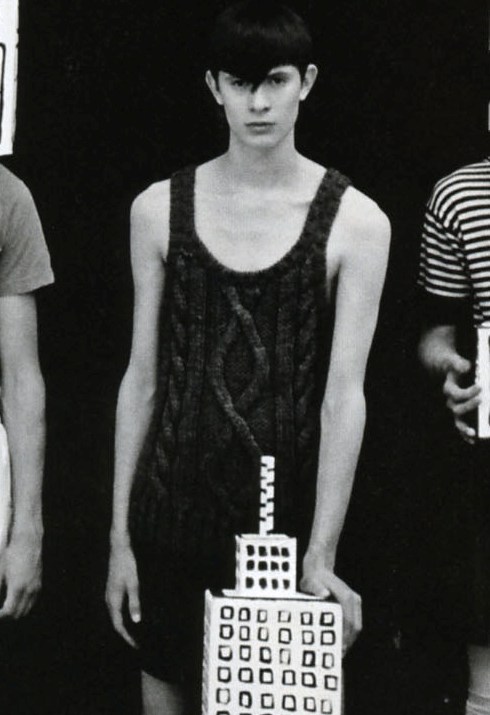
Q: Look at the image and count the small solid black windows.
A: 12